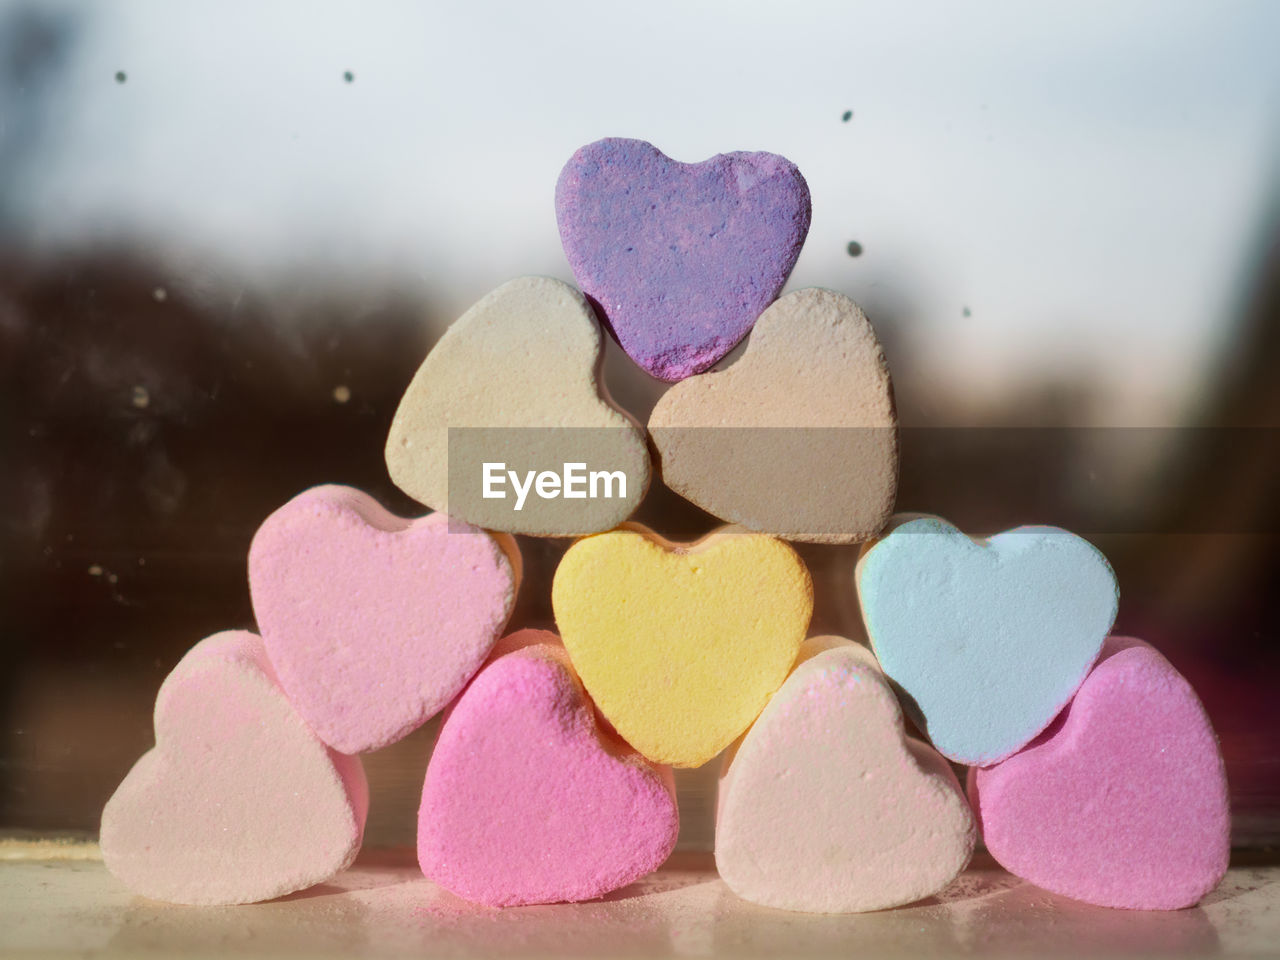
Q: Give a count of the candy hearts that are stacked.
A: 10